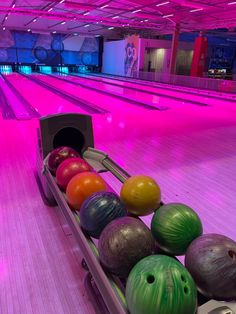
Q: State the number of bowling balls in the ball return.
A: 9